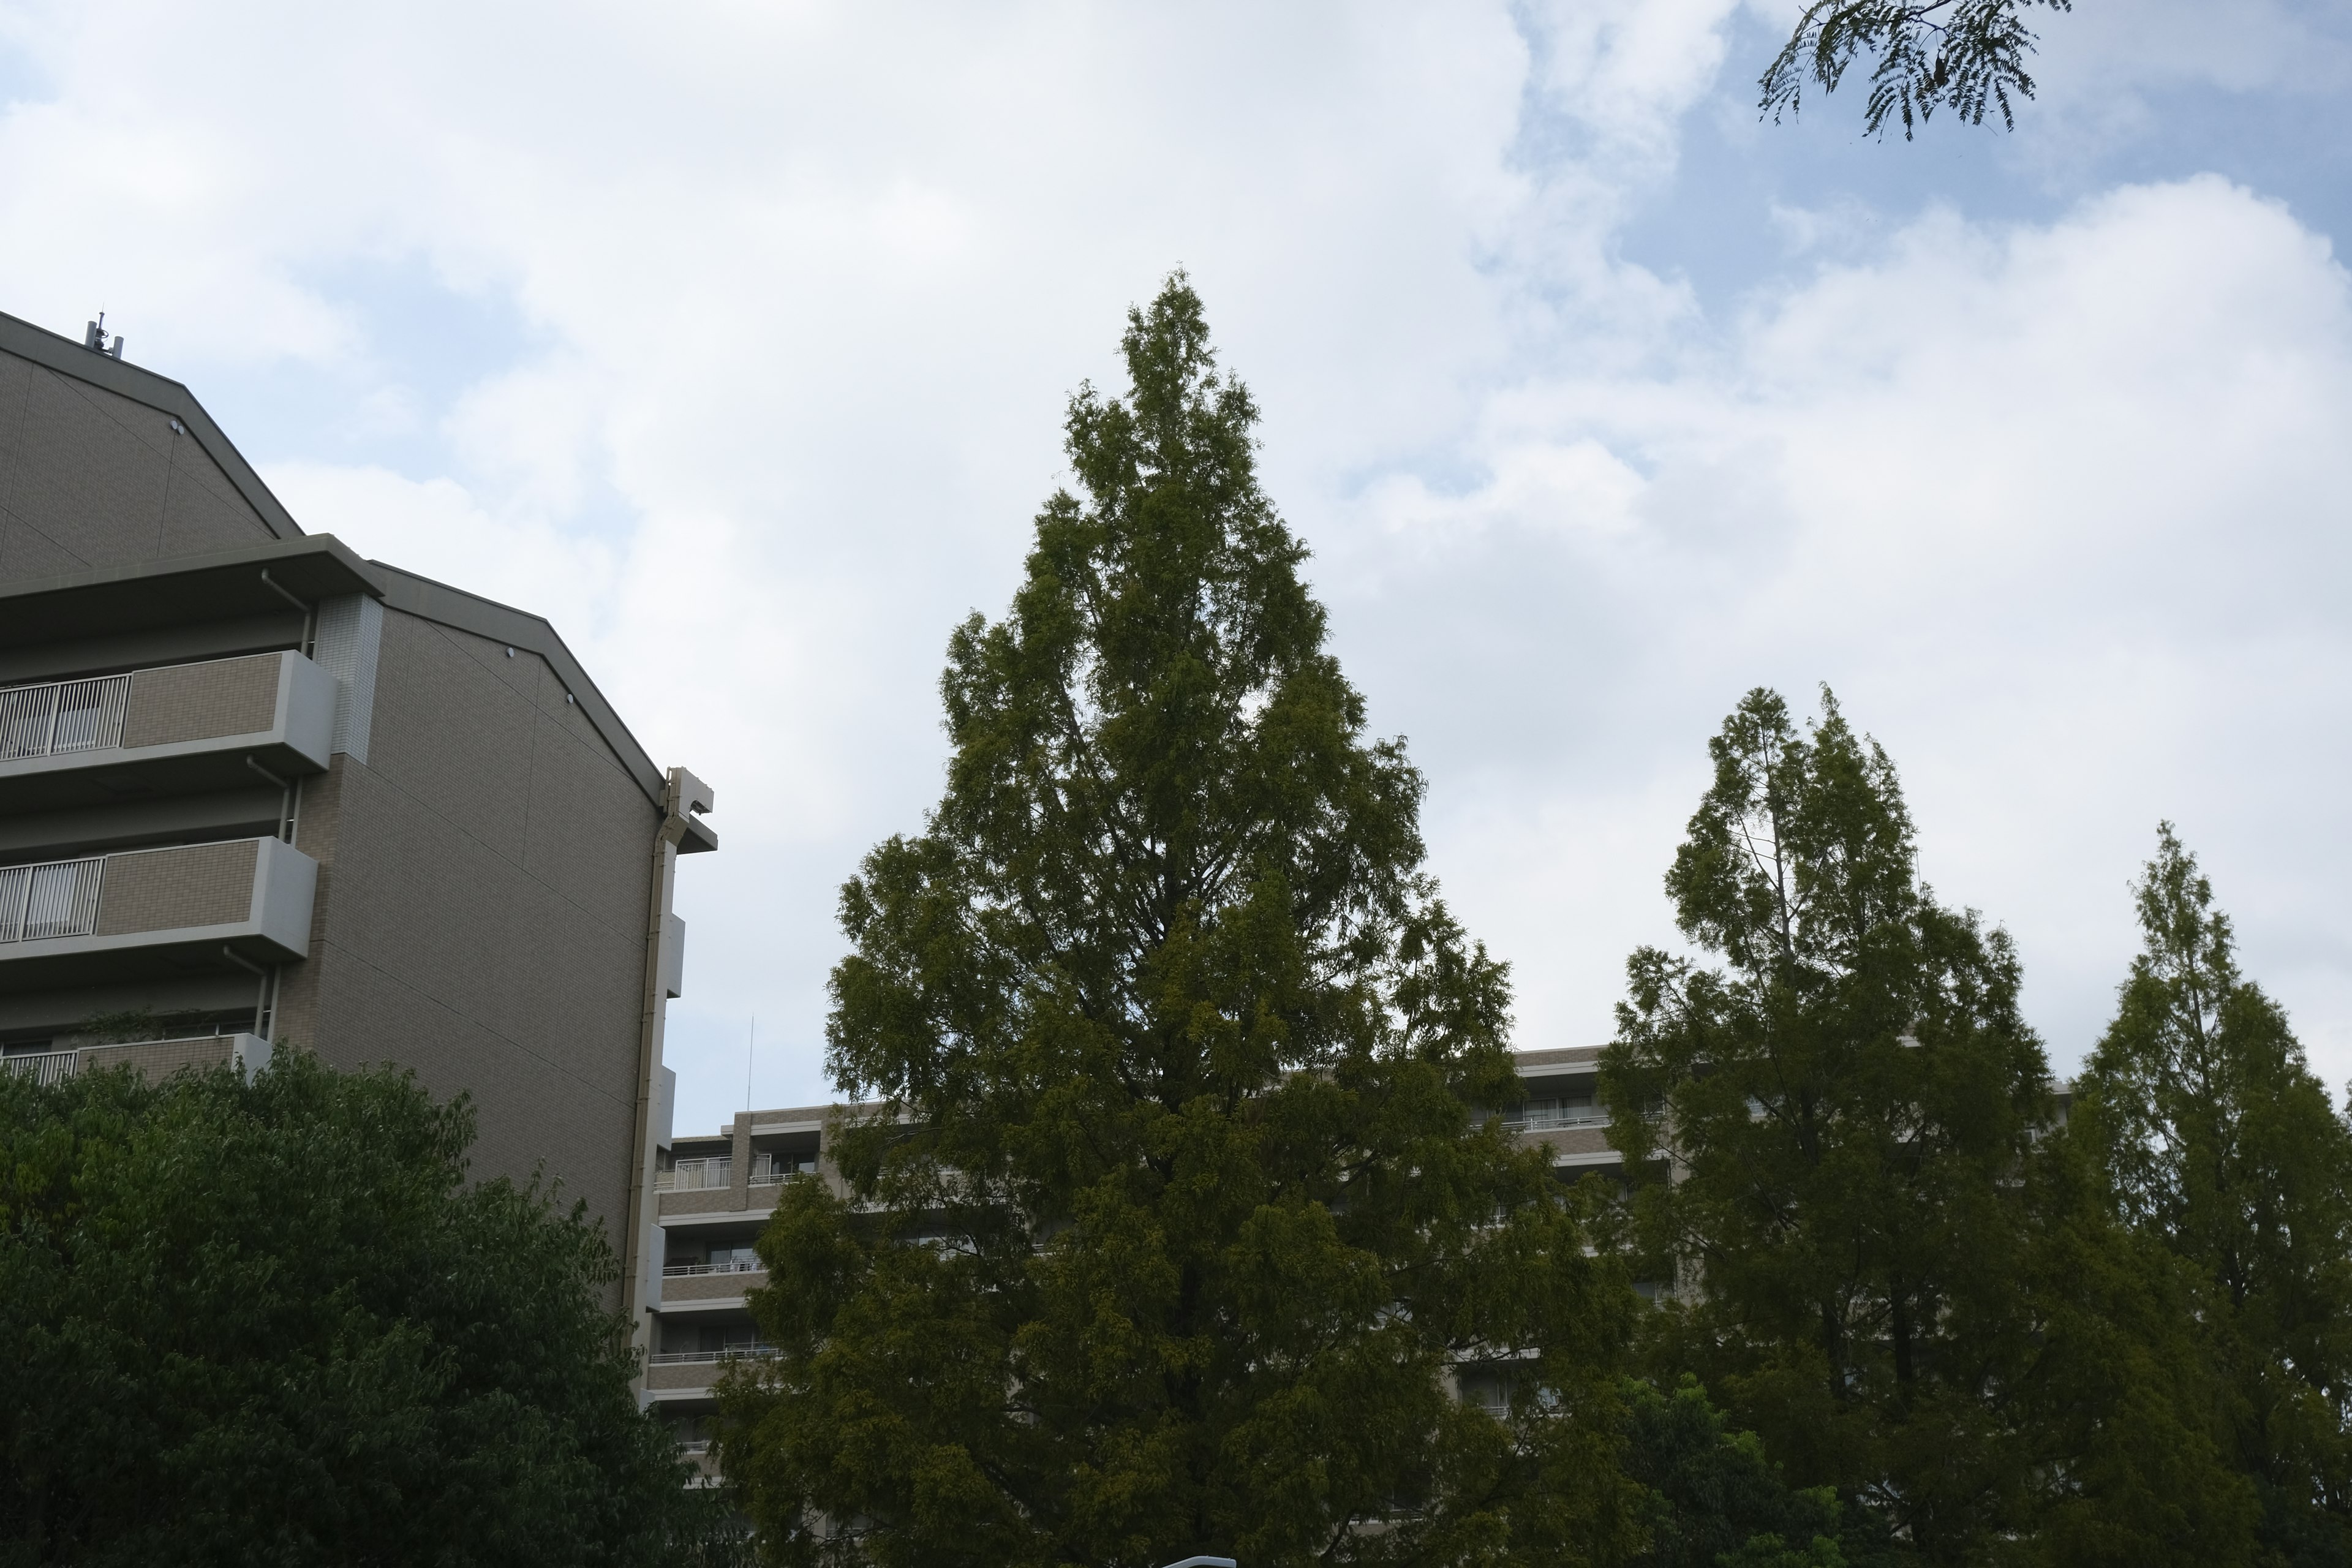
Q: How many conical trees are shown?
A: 3